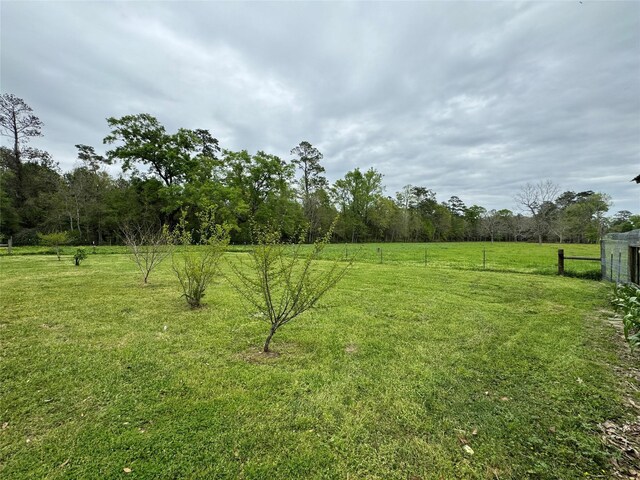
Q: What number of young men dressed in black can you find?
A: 0